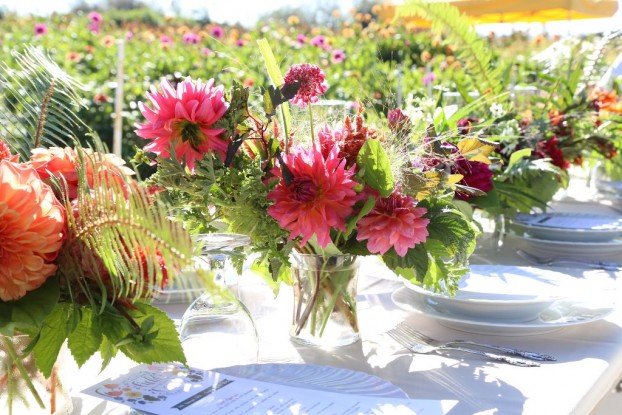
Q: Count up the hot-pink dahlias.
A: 3